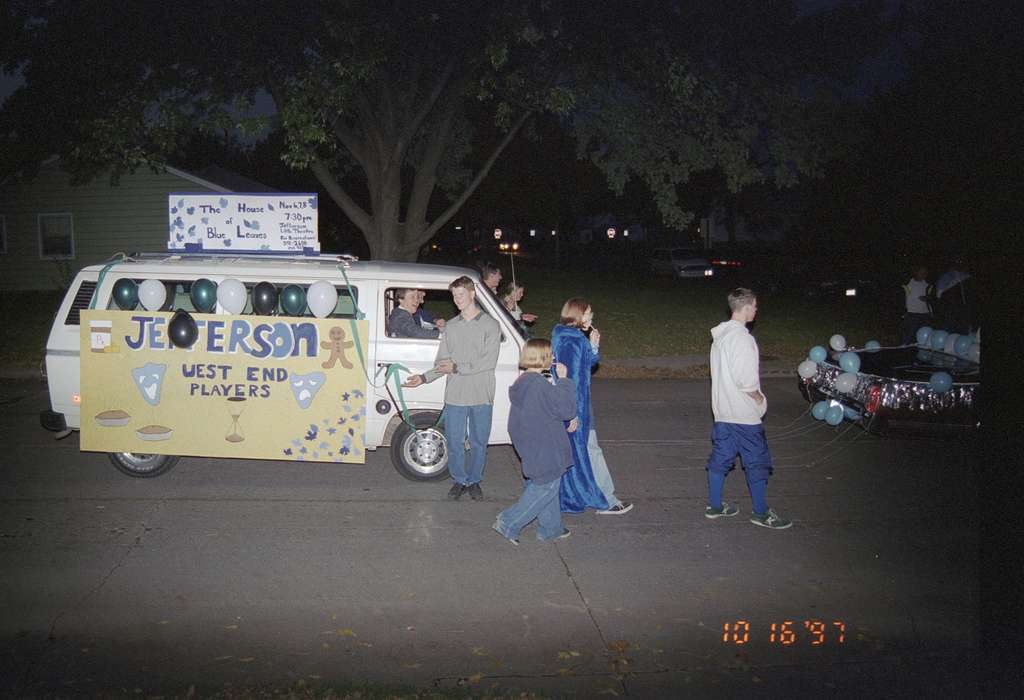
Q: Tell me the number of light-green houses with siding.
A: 1